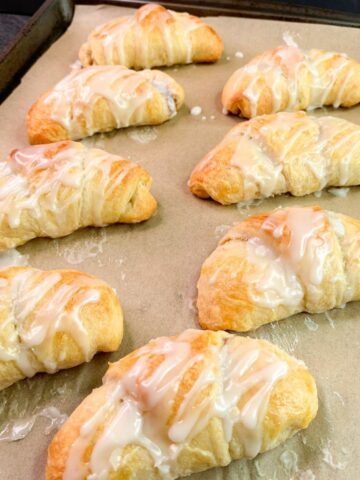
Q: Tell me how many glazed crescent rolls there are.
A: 8